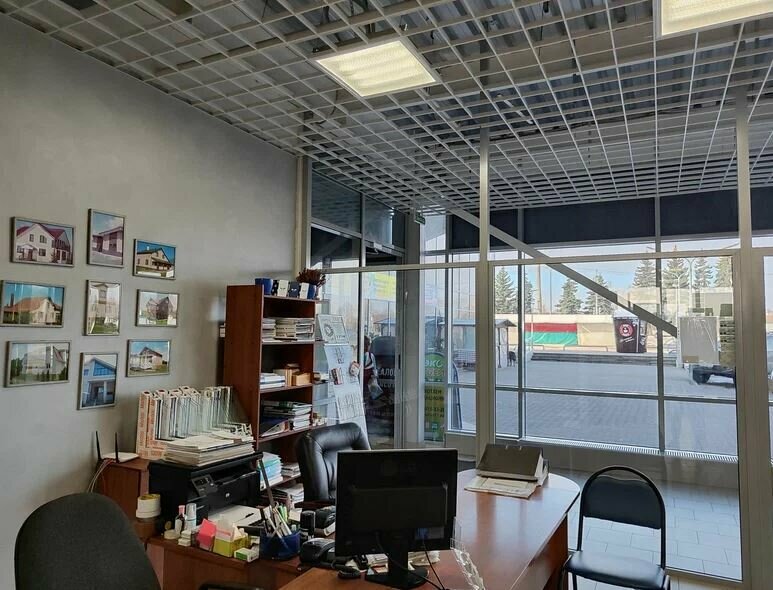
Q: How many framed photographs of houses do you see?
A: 9